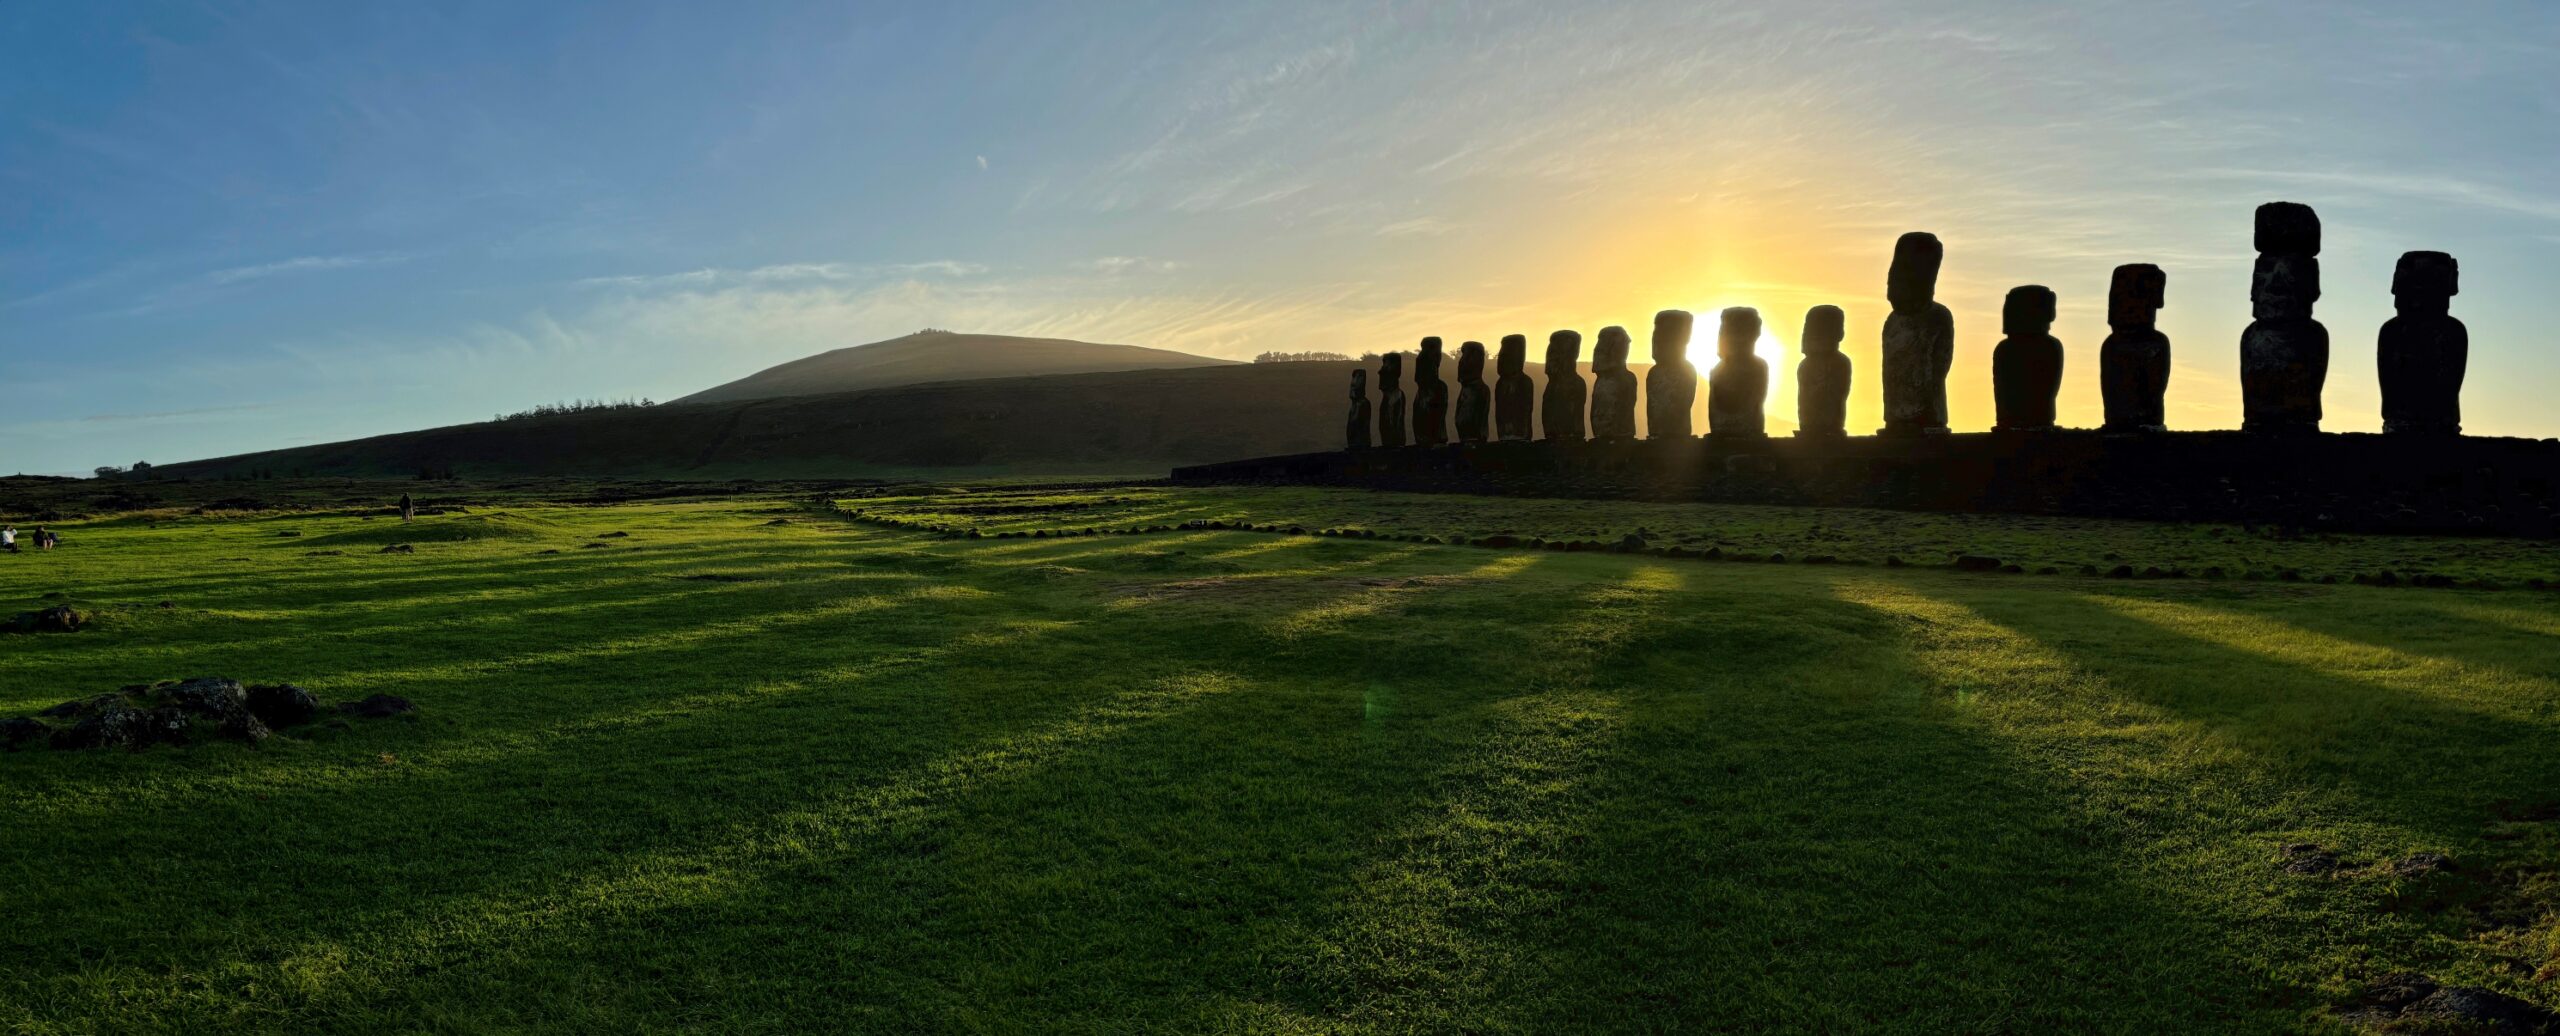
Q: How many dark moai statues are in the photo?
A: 15